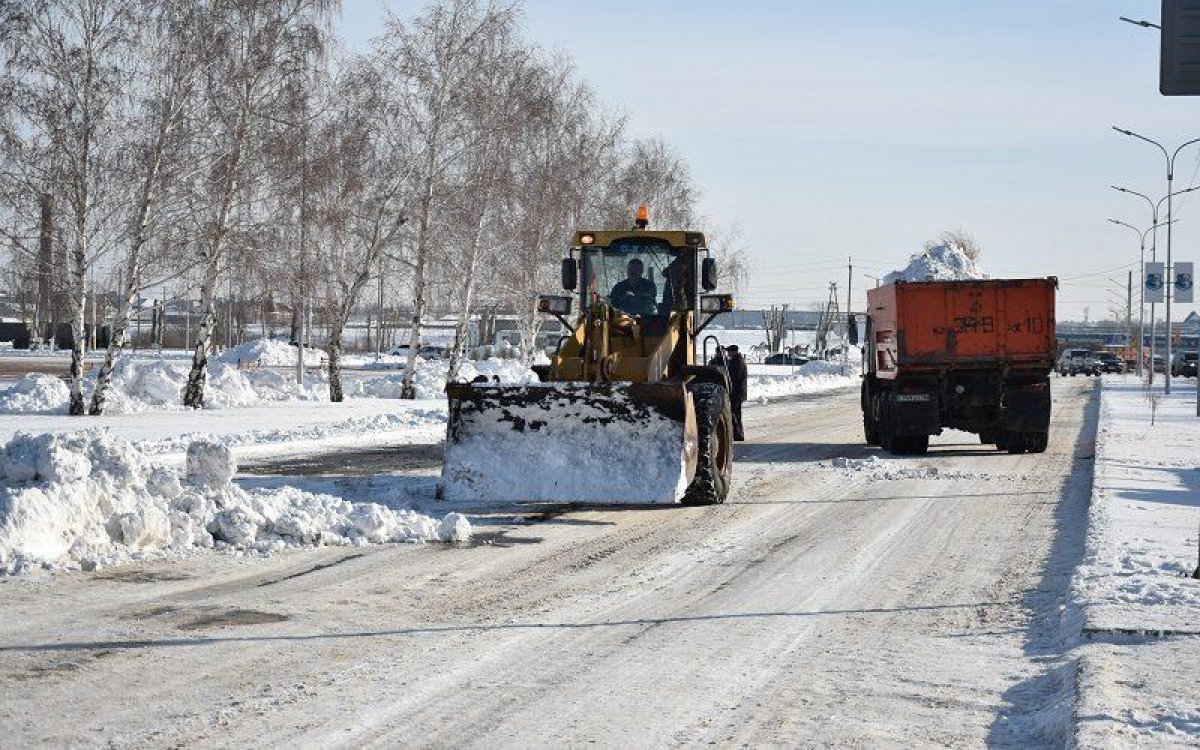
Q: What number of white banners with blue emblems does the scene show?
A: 2